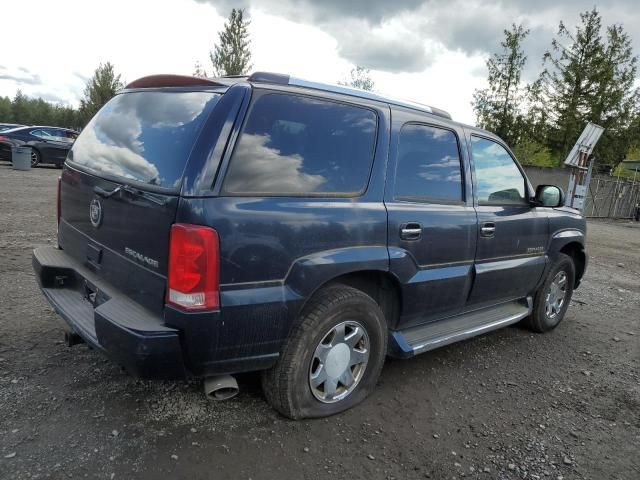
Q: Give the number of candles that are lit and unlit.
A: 0